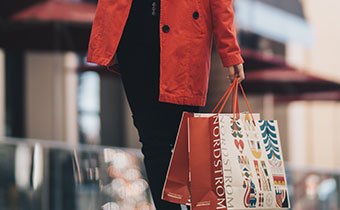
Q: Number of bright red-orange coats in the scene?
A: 1